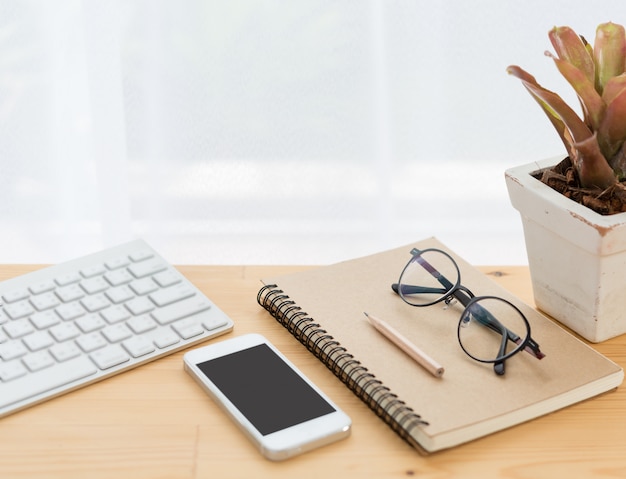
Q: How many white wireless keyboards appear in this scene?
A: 1